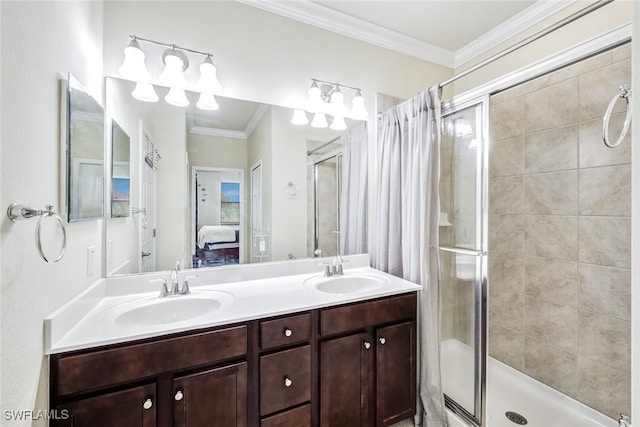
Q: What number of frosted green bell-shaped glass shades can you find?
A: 0